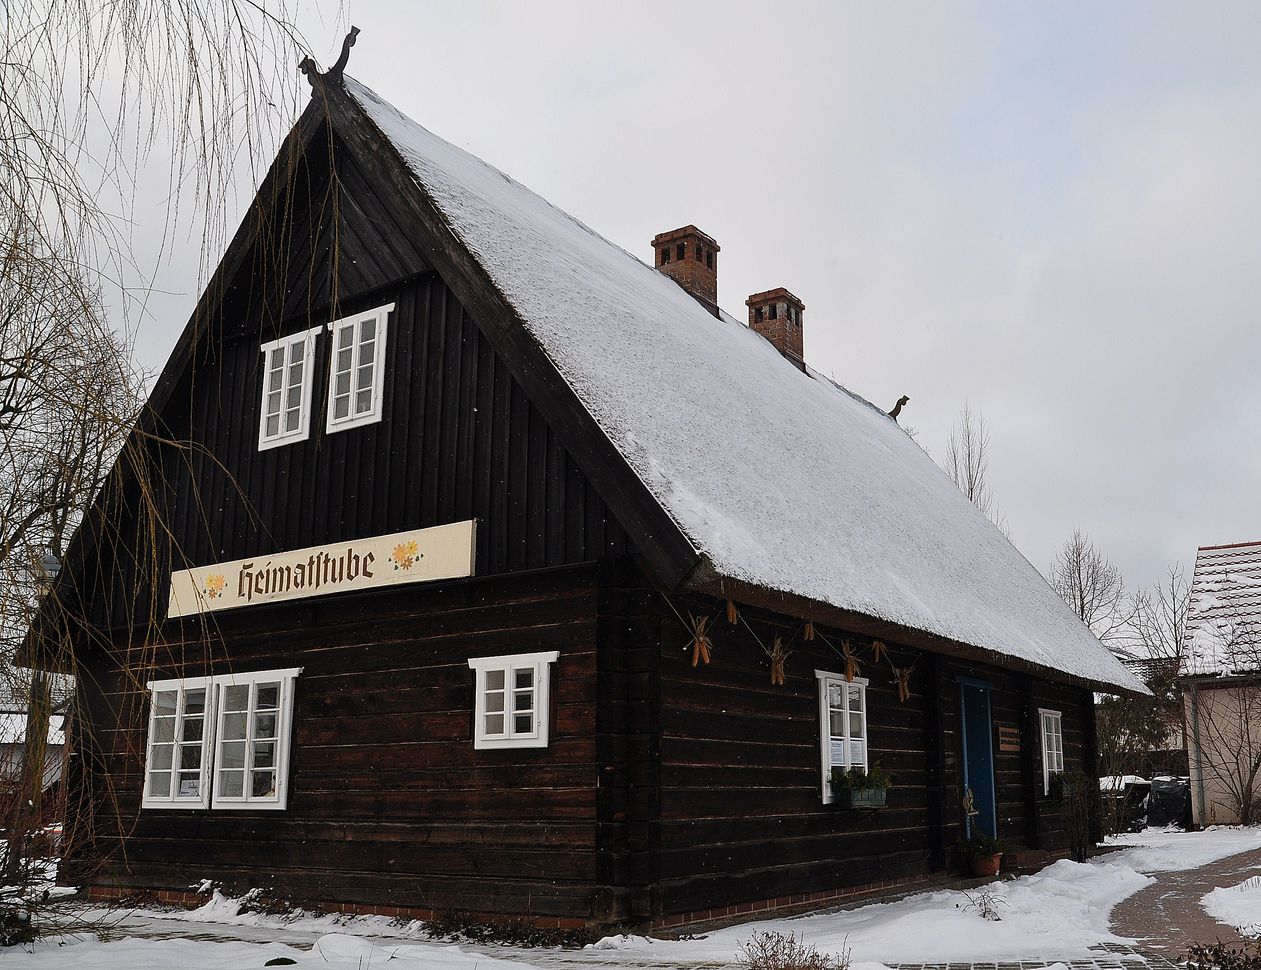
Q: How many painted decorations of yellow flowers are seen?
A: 2